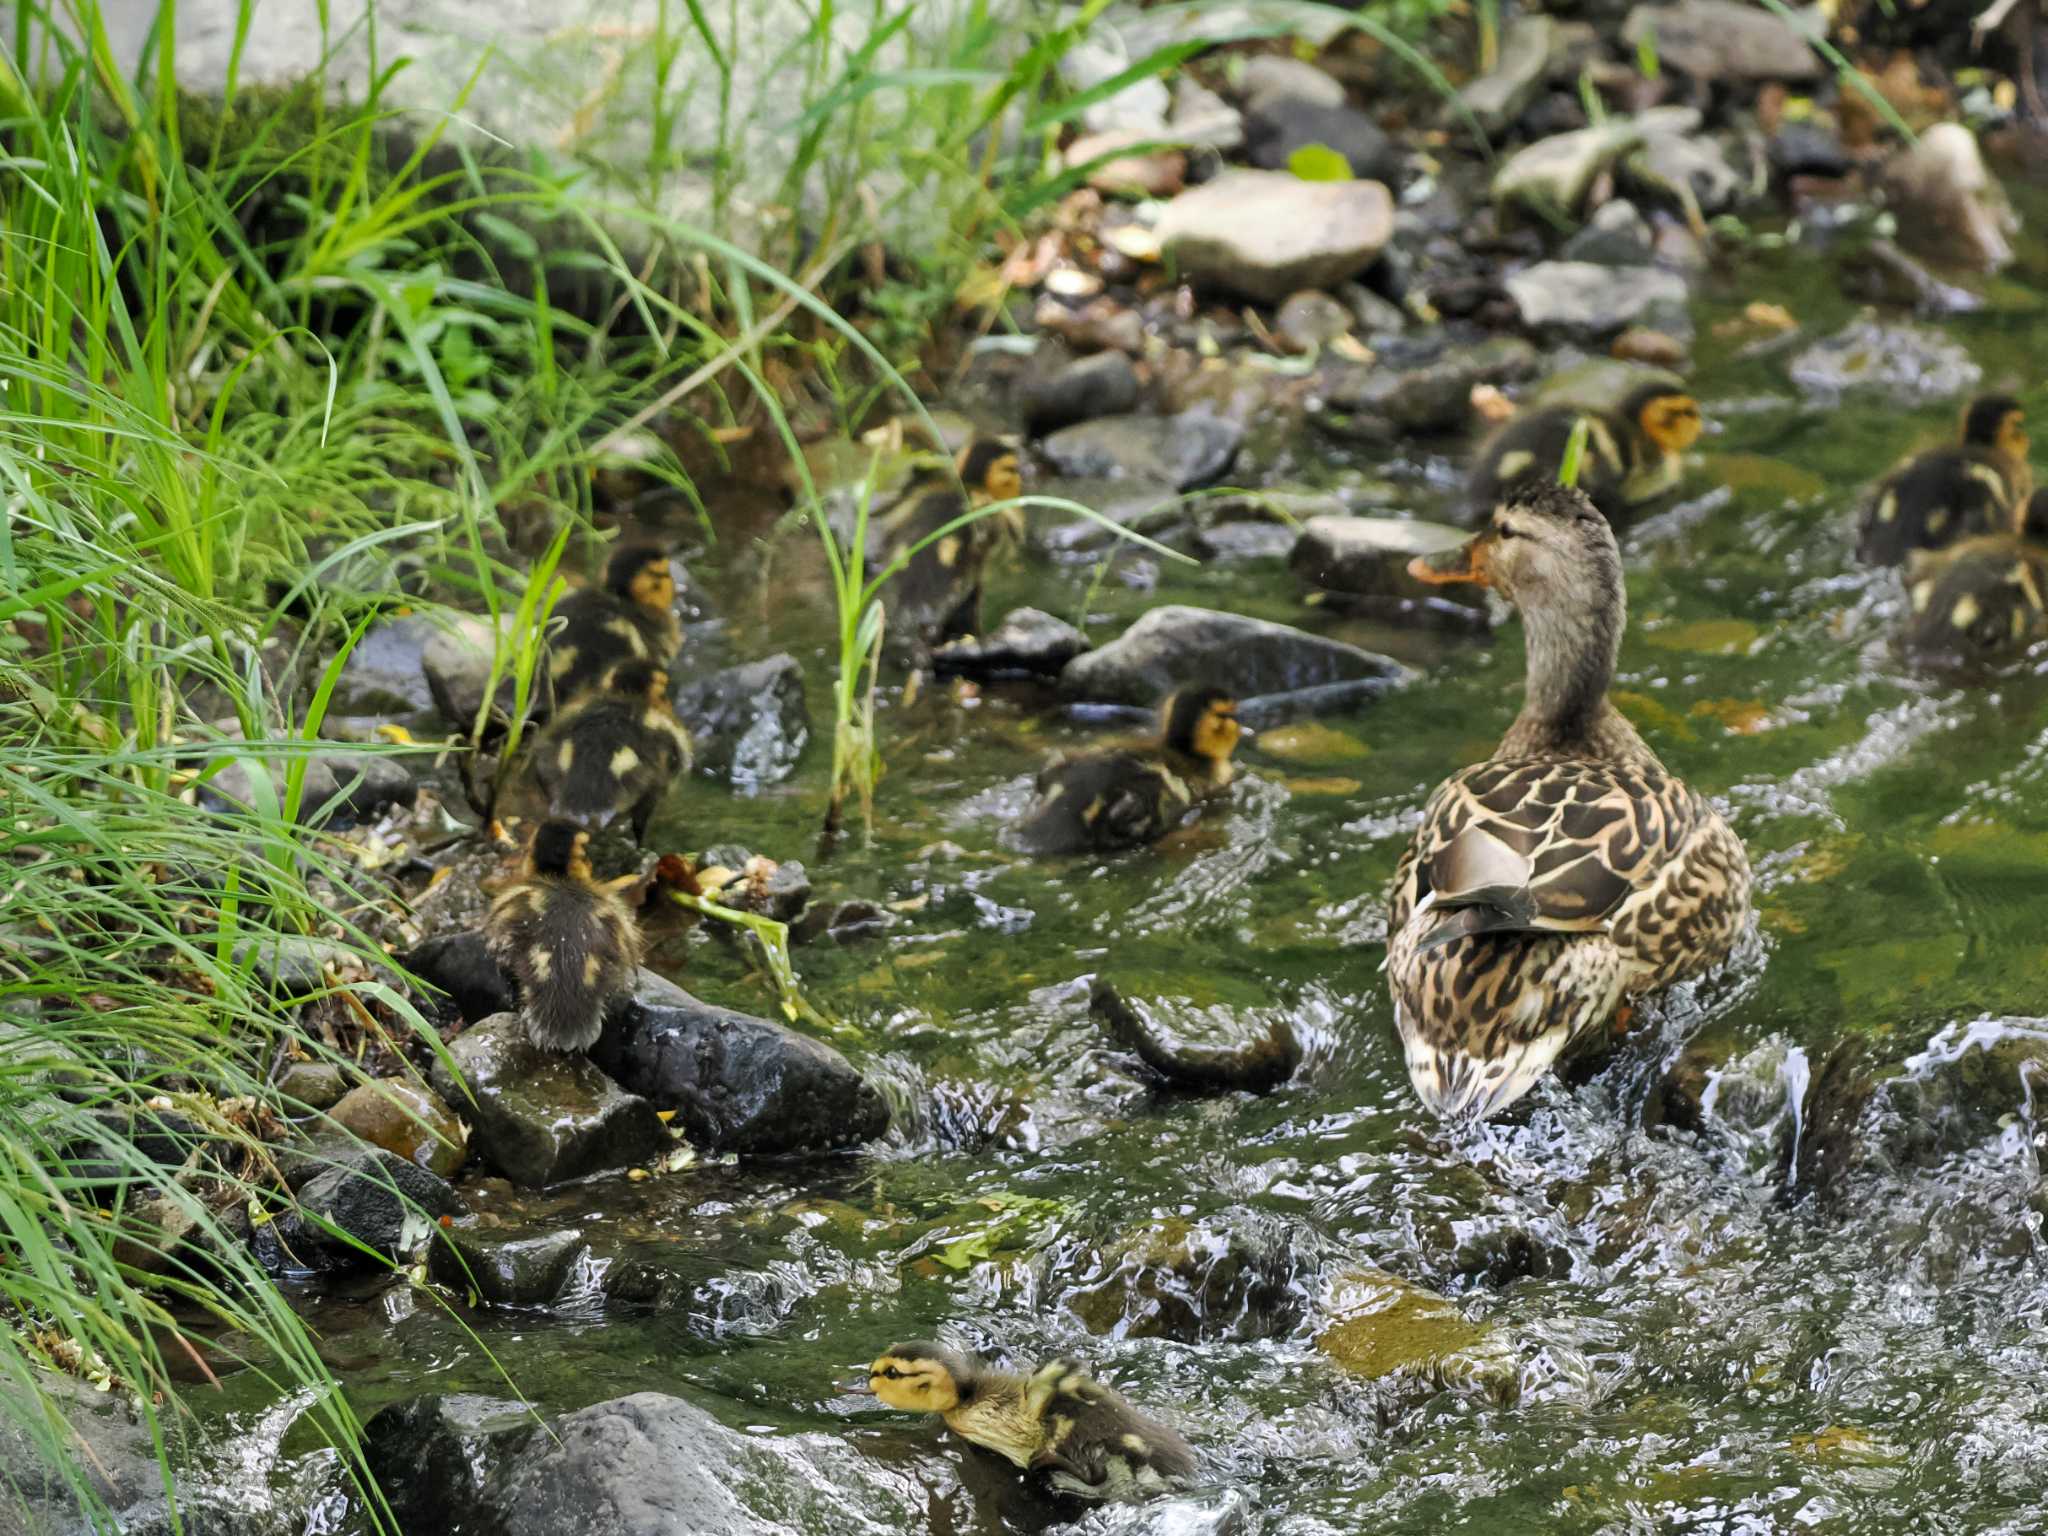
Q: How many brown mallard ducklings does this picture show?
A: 9